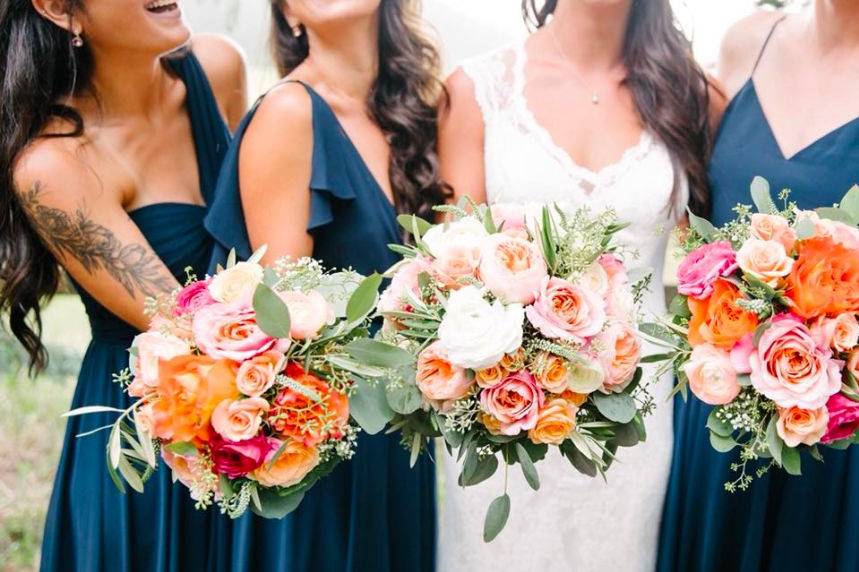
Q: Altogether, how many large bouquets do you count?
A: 3